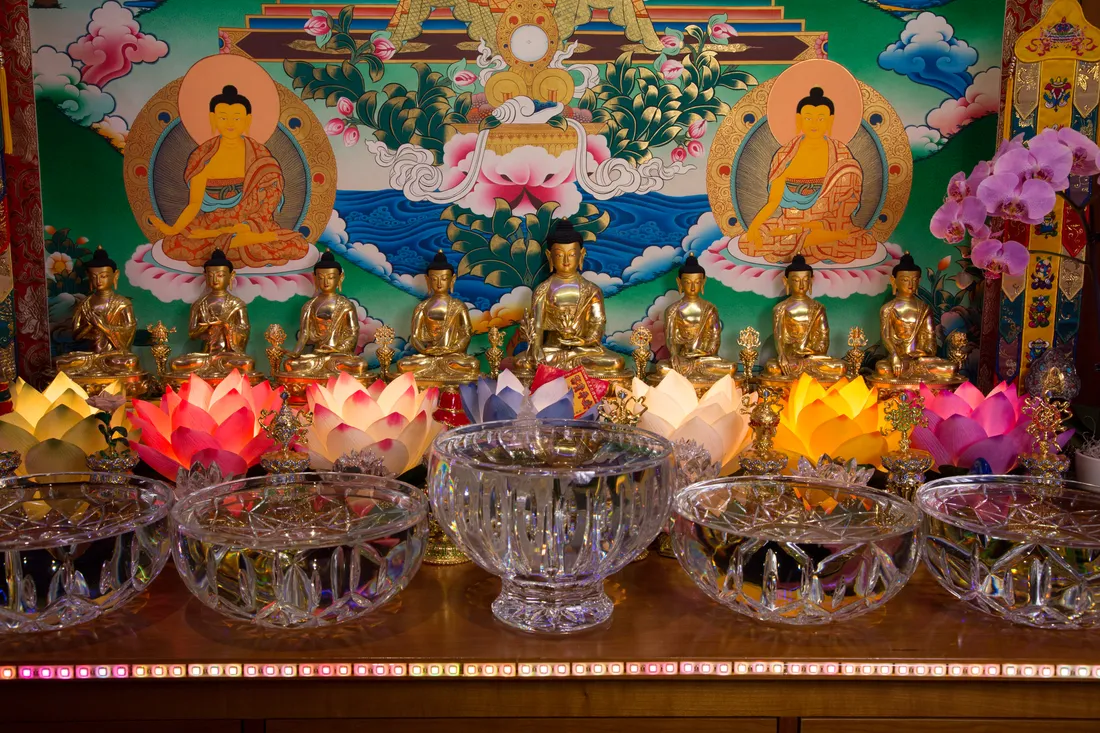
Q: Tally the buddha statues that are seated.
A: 8